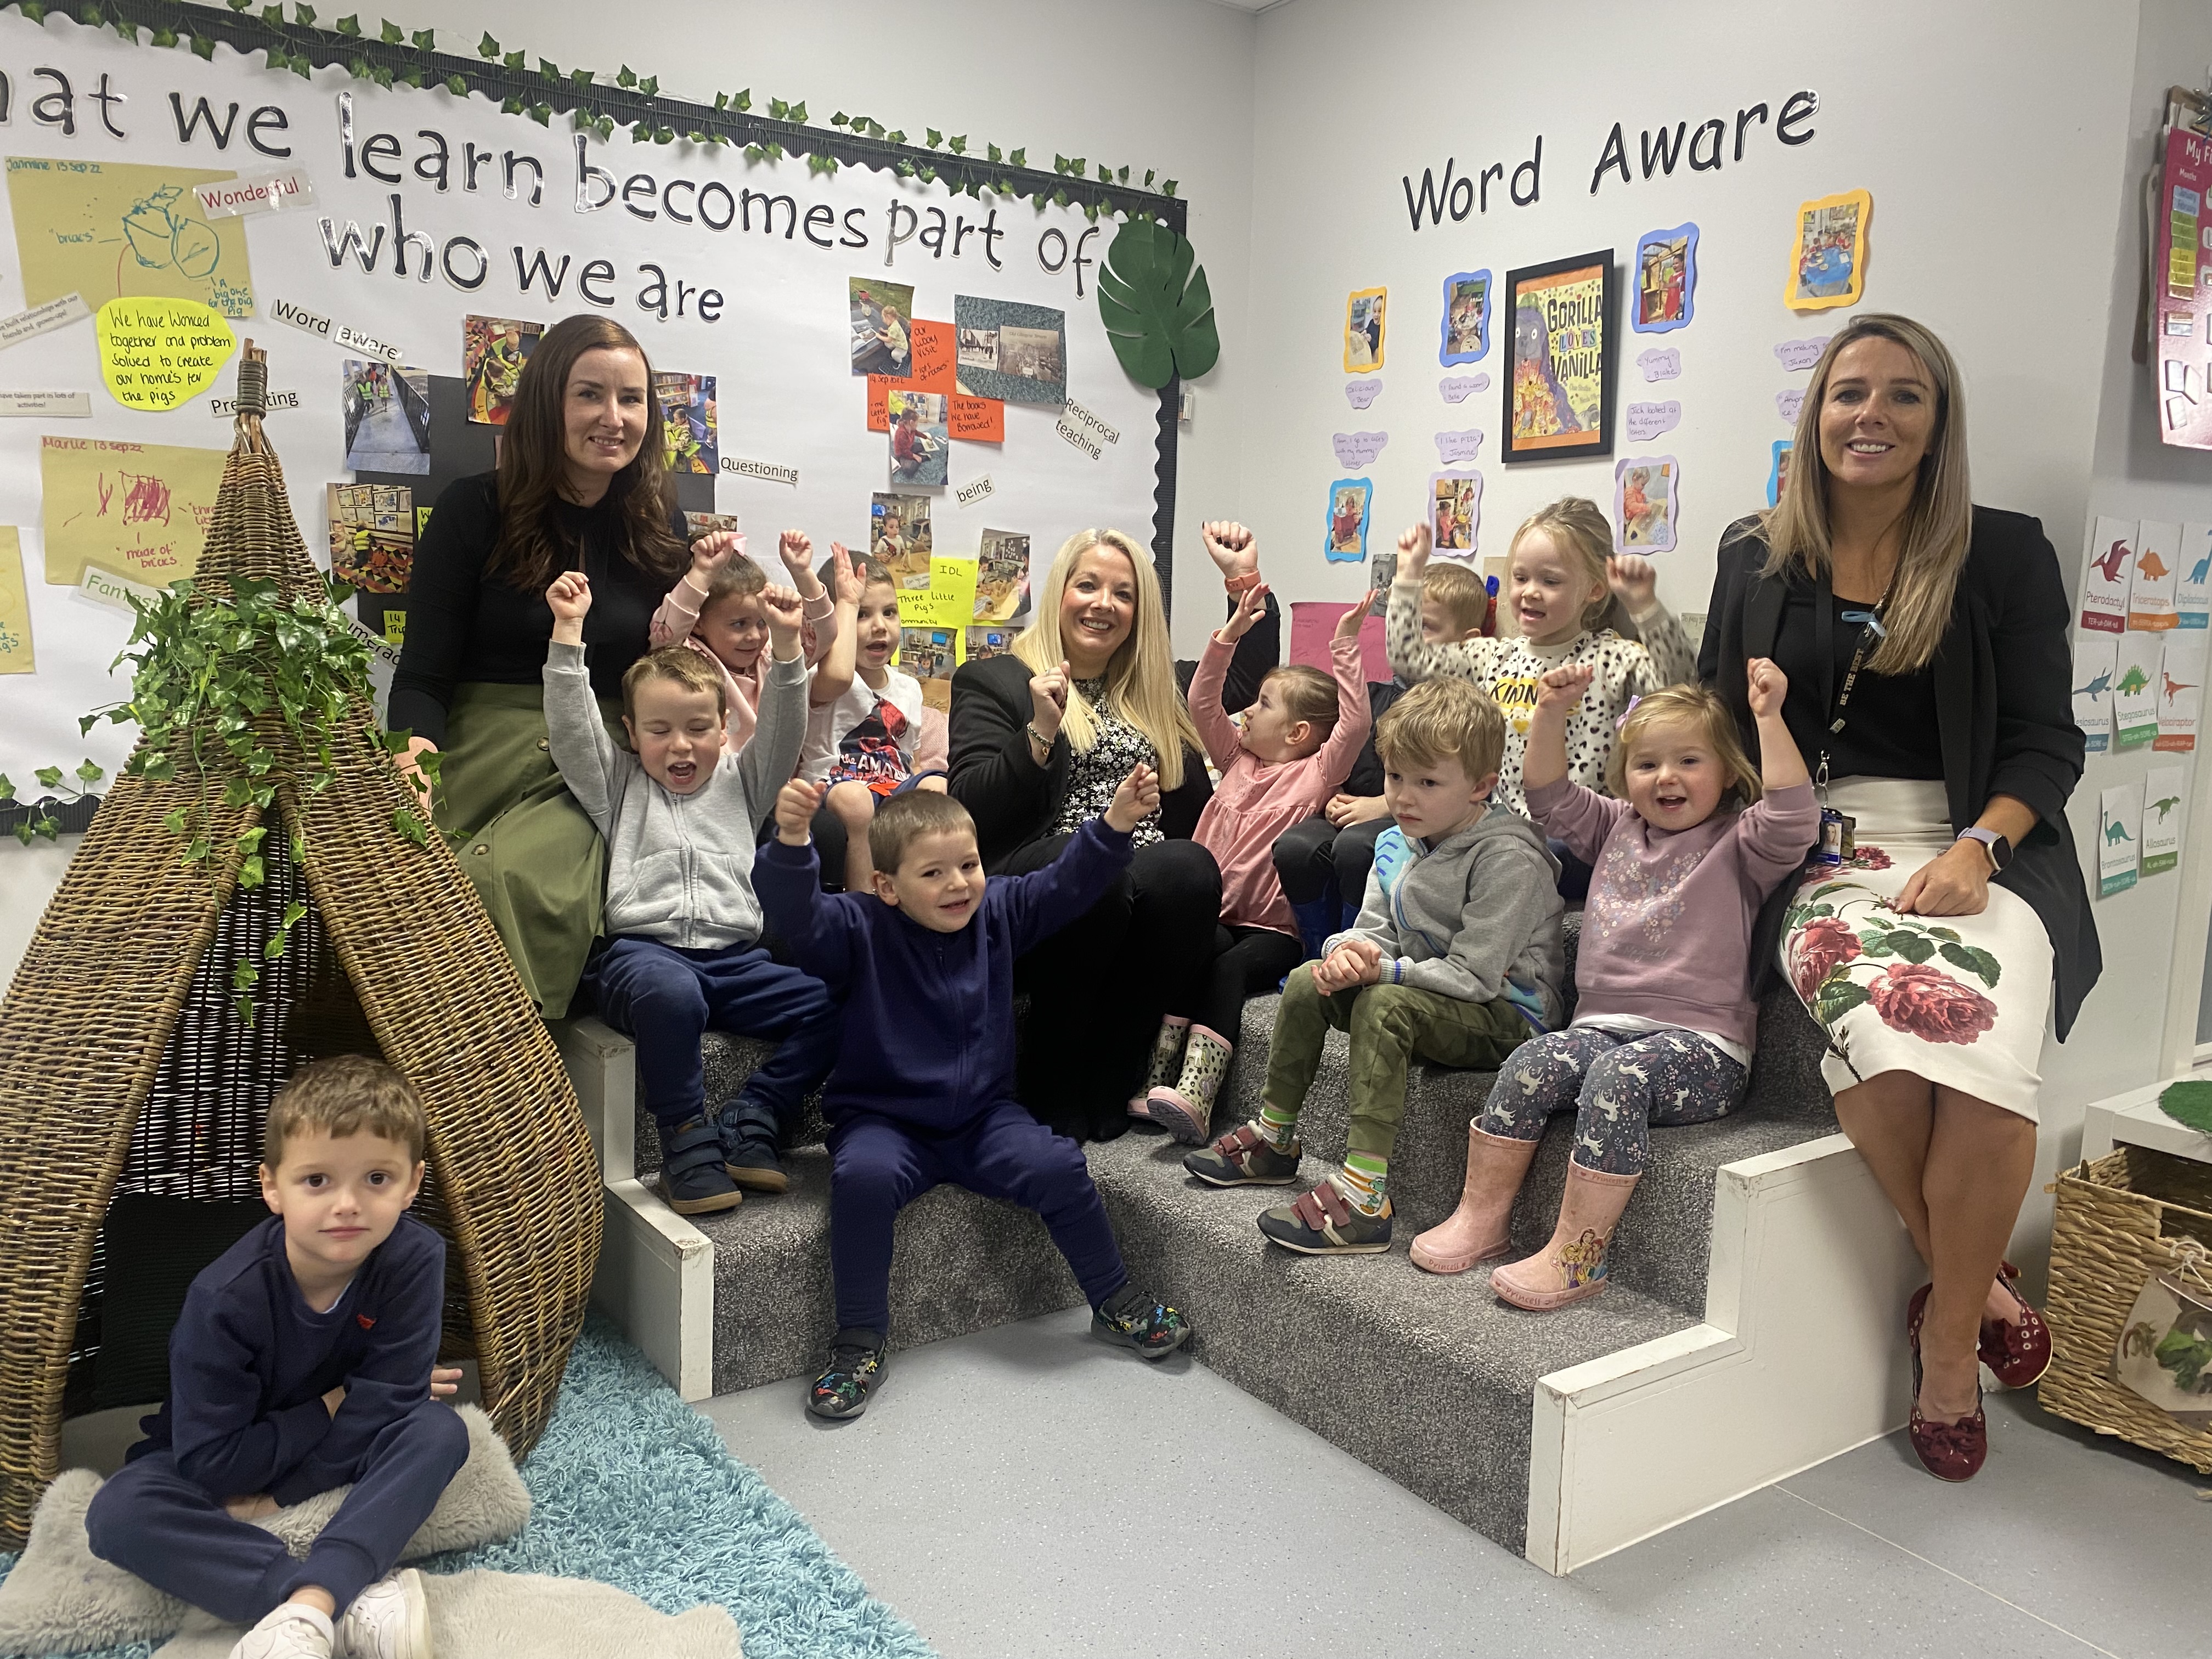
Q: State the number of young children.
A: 10